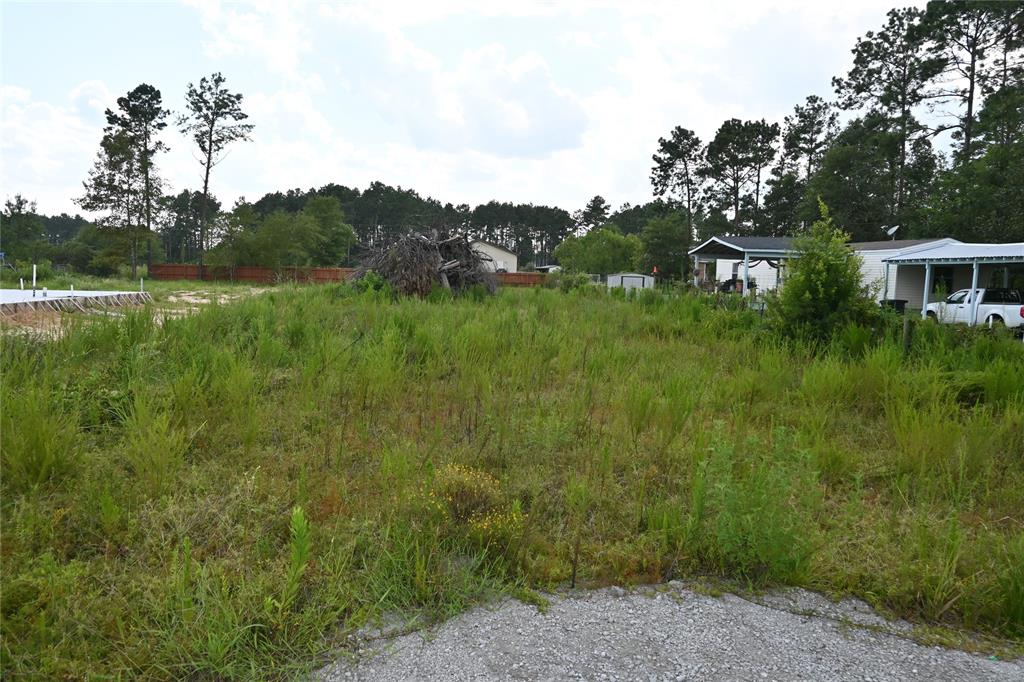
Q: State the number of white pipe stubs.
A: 5